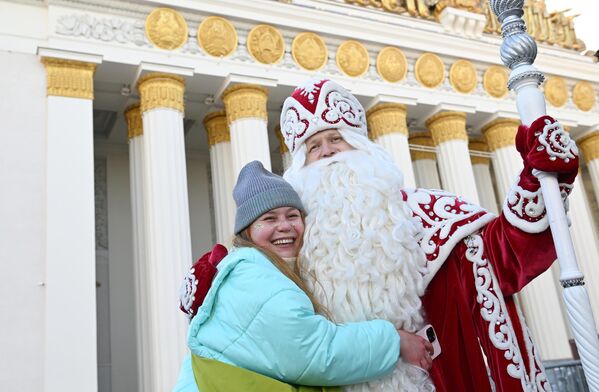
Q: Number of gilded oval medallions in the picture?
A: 11